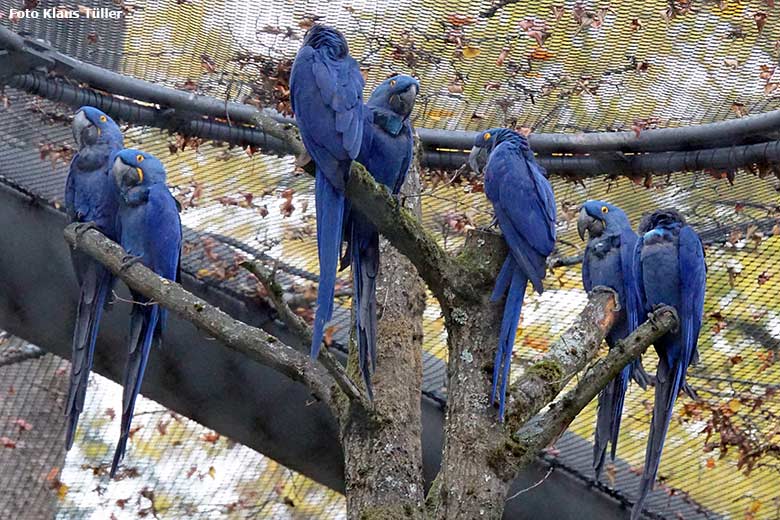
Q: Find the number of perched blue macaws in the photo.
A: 7